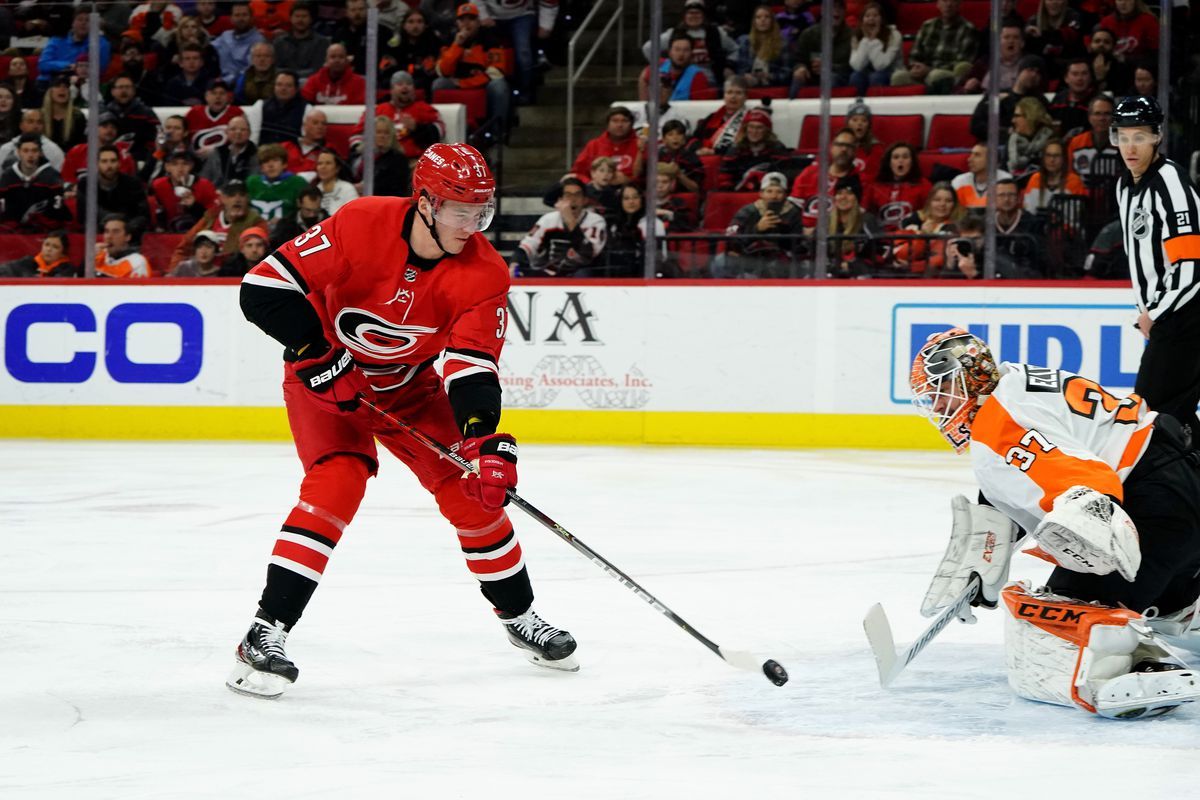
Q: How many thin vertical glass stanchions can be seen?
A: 6